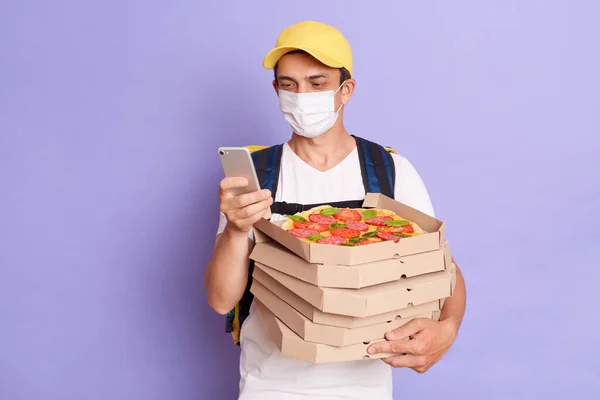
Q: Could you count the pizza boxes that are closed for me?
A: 5